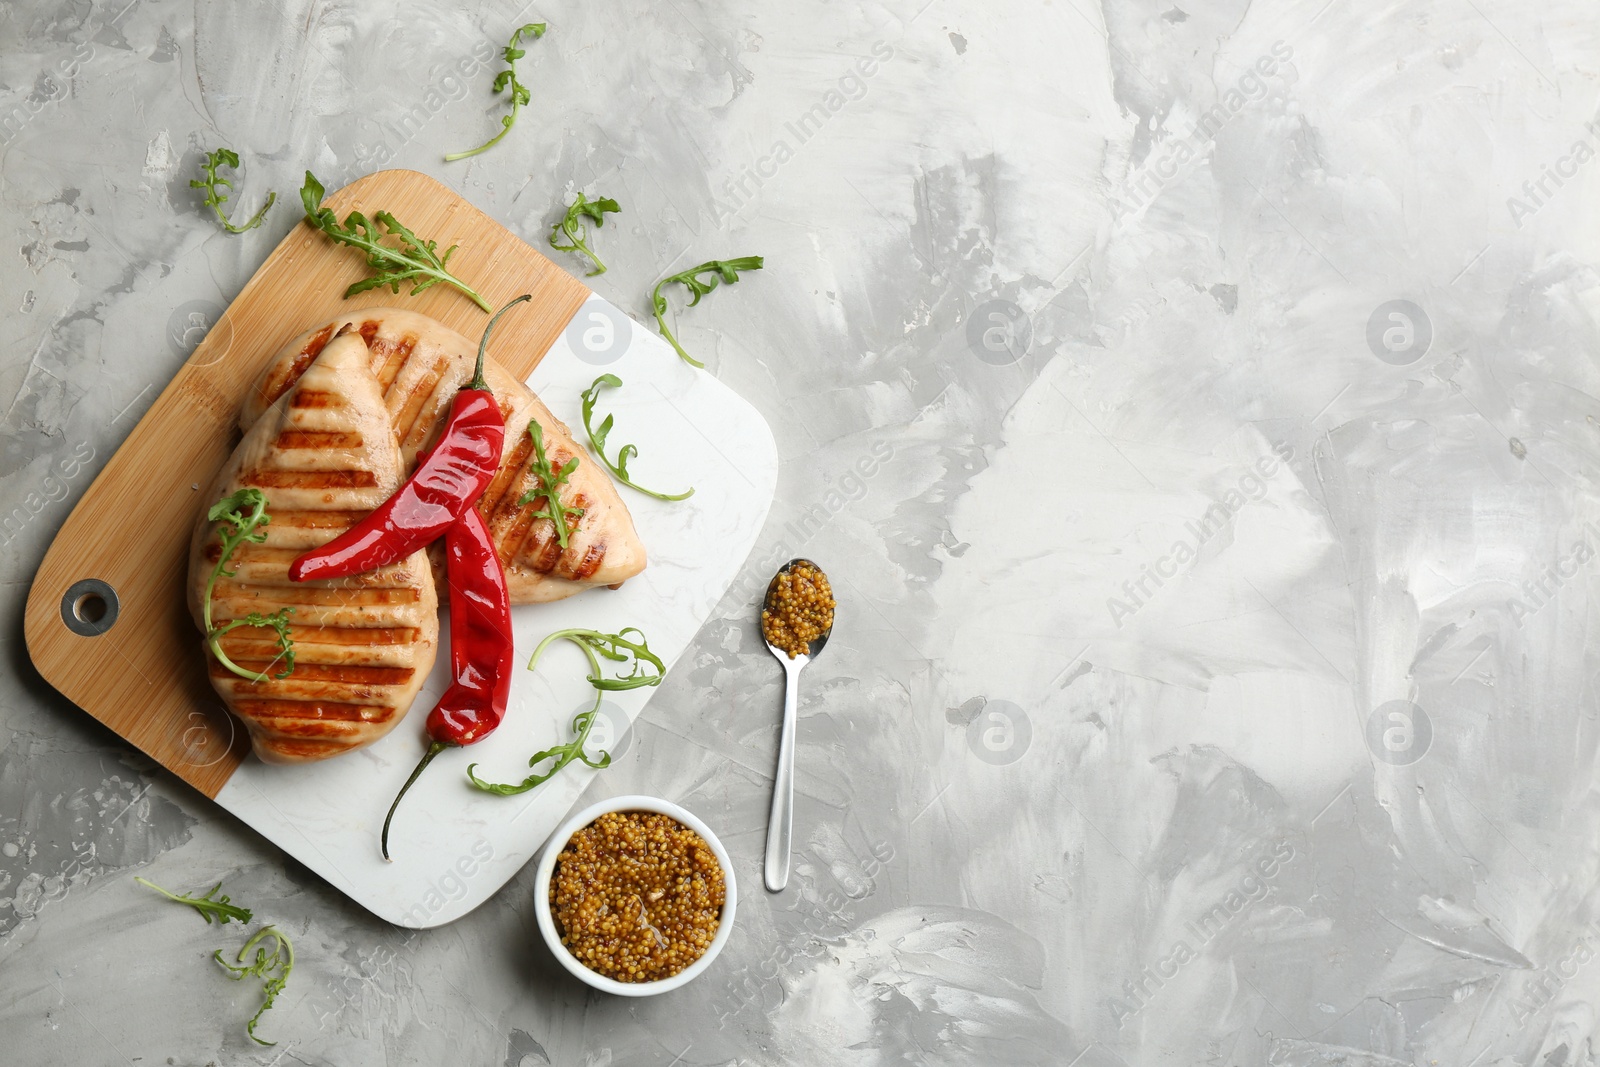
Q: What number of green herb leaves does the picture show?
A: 11